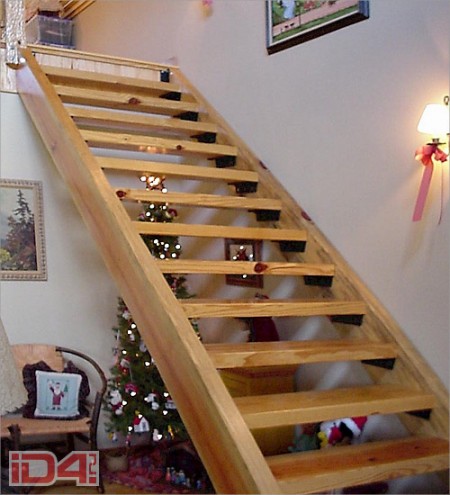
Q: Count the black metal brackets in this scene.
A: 11